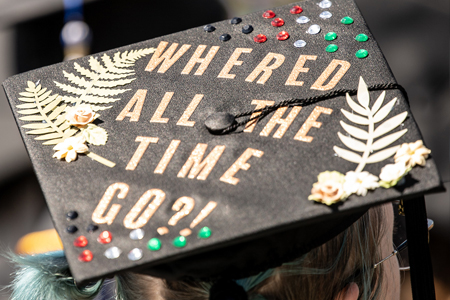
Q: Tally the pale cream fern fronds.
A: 3